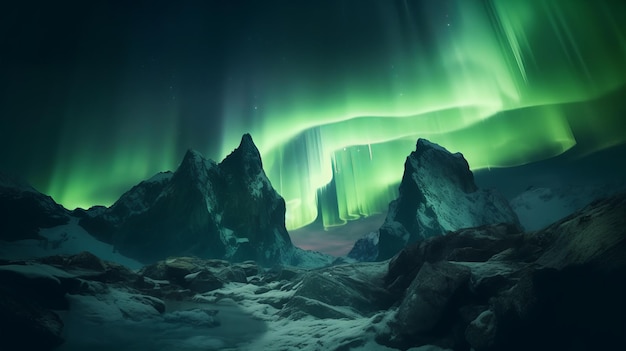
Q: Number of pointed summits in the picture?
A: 3